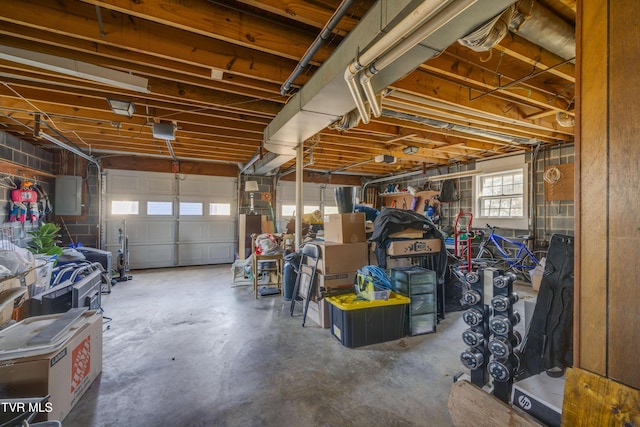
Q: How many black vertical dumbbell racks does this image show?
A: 2